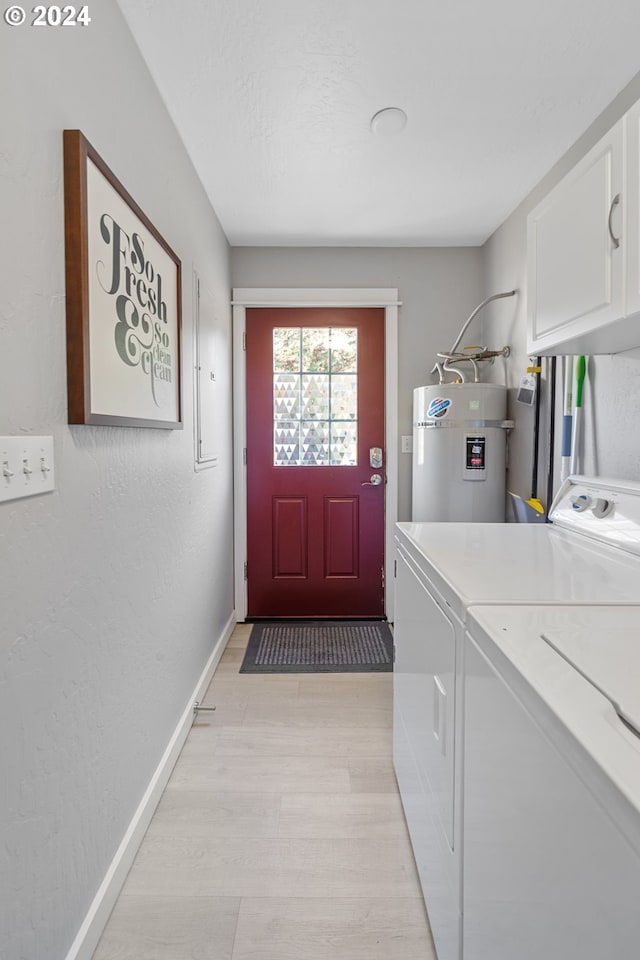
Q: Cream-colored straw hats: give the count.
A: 0